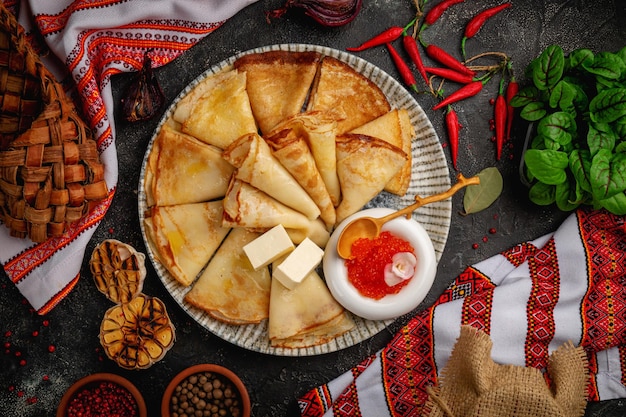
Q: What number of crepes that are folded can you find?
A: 13